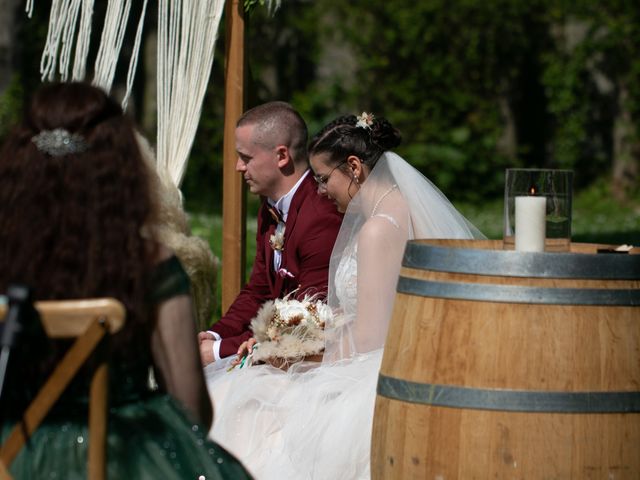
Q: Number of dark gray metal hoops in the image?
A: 3